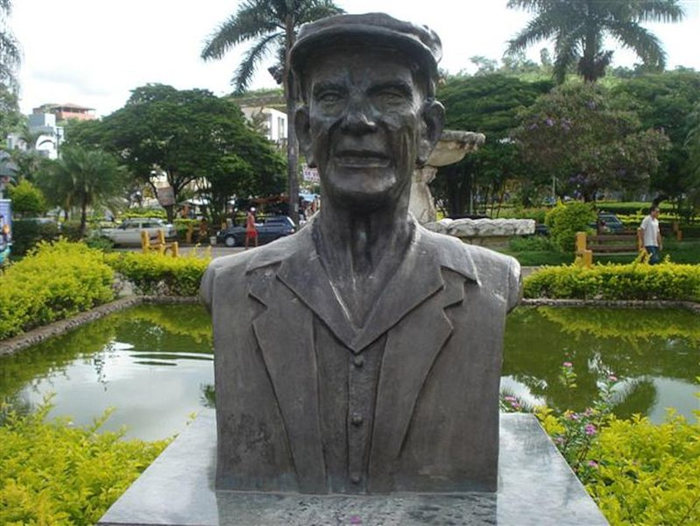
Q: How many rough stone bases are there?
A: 1